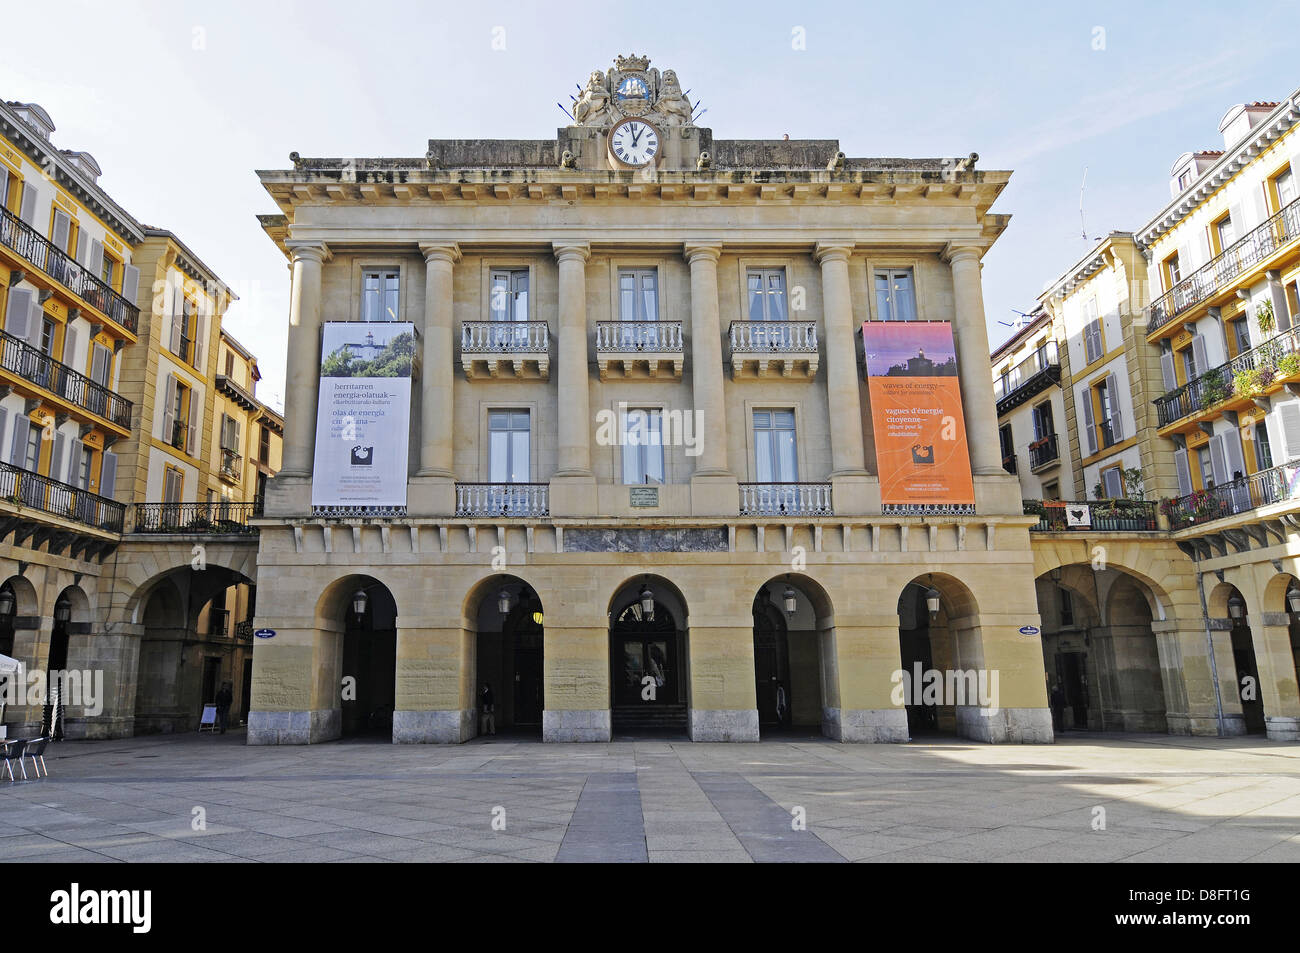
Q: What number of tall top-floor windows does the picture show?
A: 5